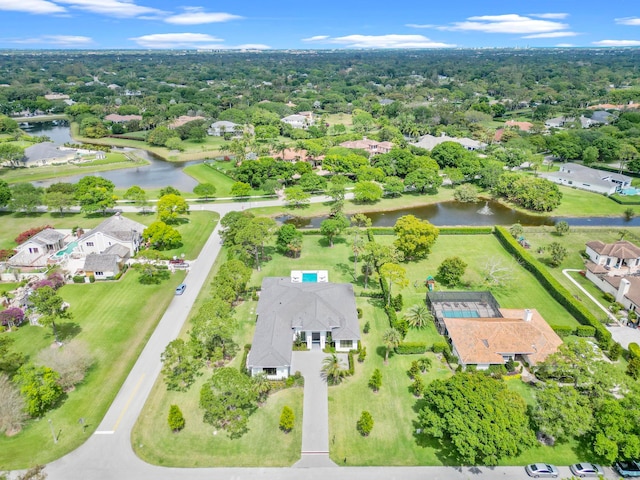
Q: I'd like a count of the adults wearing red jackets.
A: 0